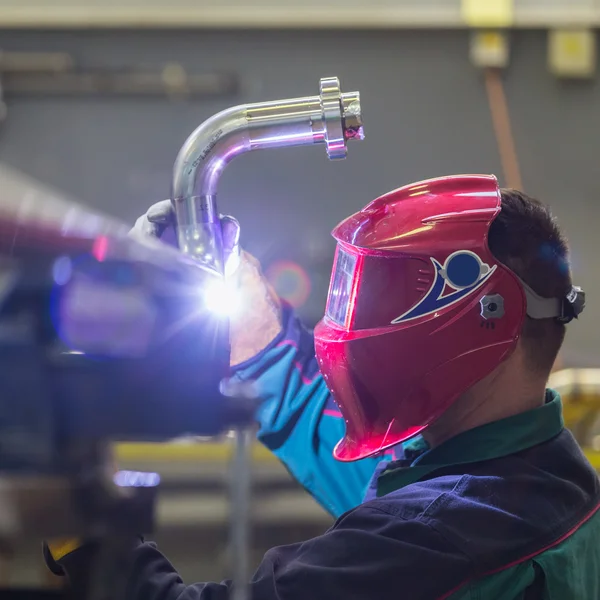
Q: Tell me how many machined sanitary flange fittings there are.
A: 1